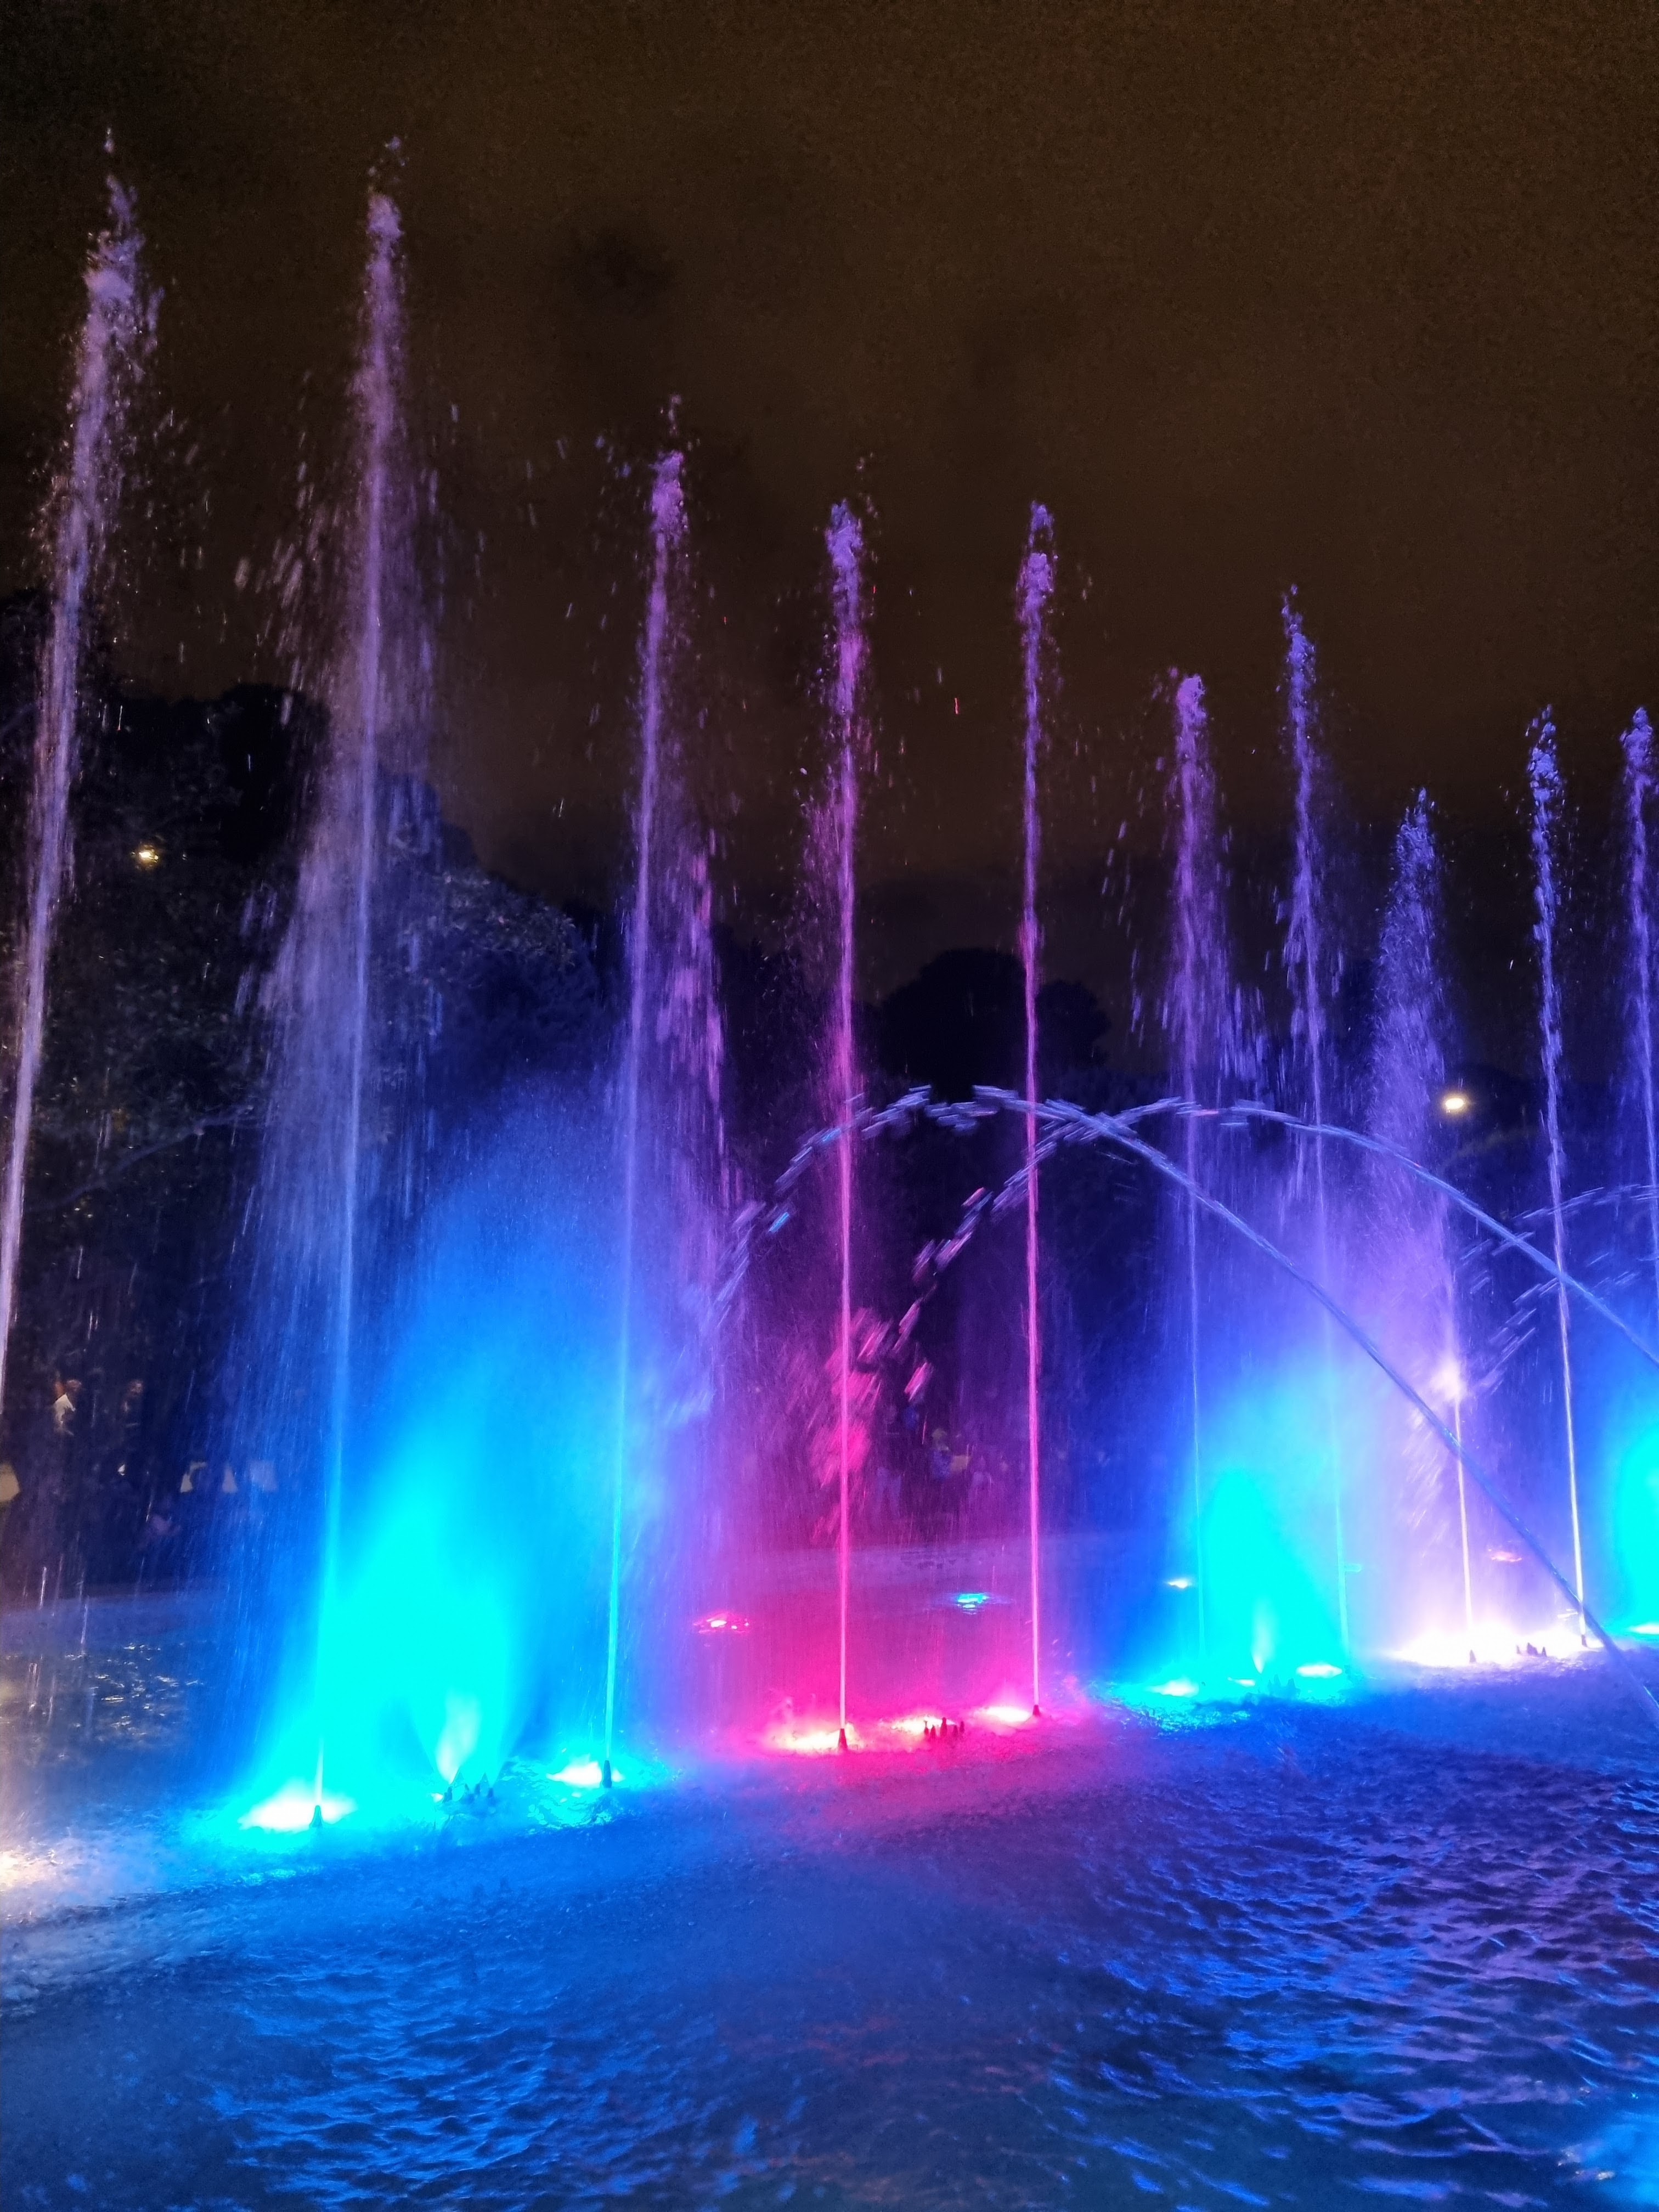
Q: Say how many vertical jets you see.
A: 10